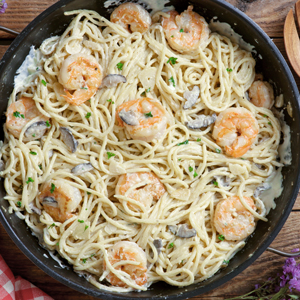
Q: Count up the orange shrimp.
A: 11